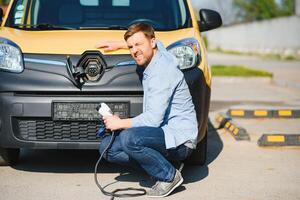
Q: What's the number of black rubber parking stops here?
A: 3